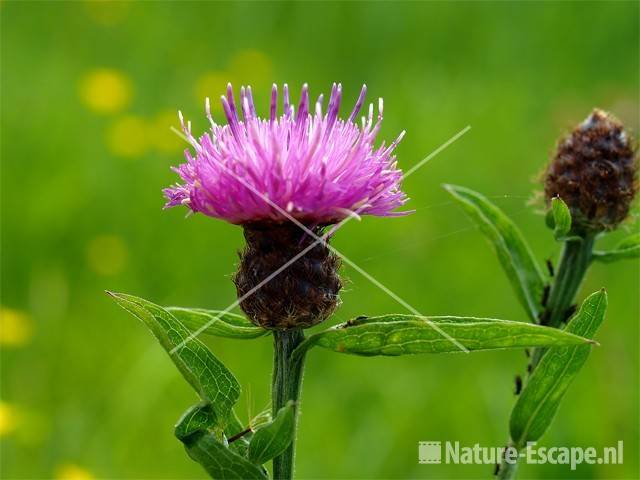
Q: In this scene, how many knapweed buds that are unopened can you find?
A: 1